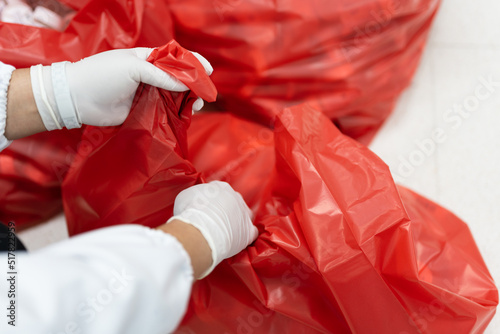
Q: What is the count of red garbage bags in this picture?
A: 3